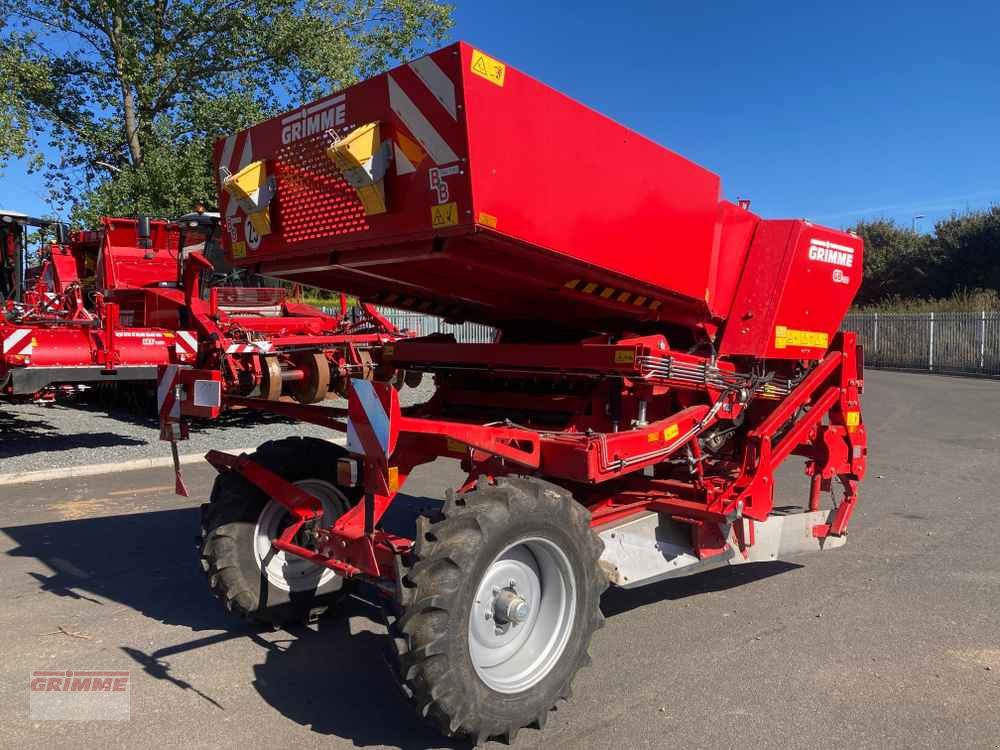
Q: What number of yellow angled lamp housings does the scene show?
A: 2